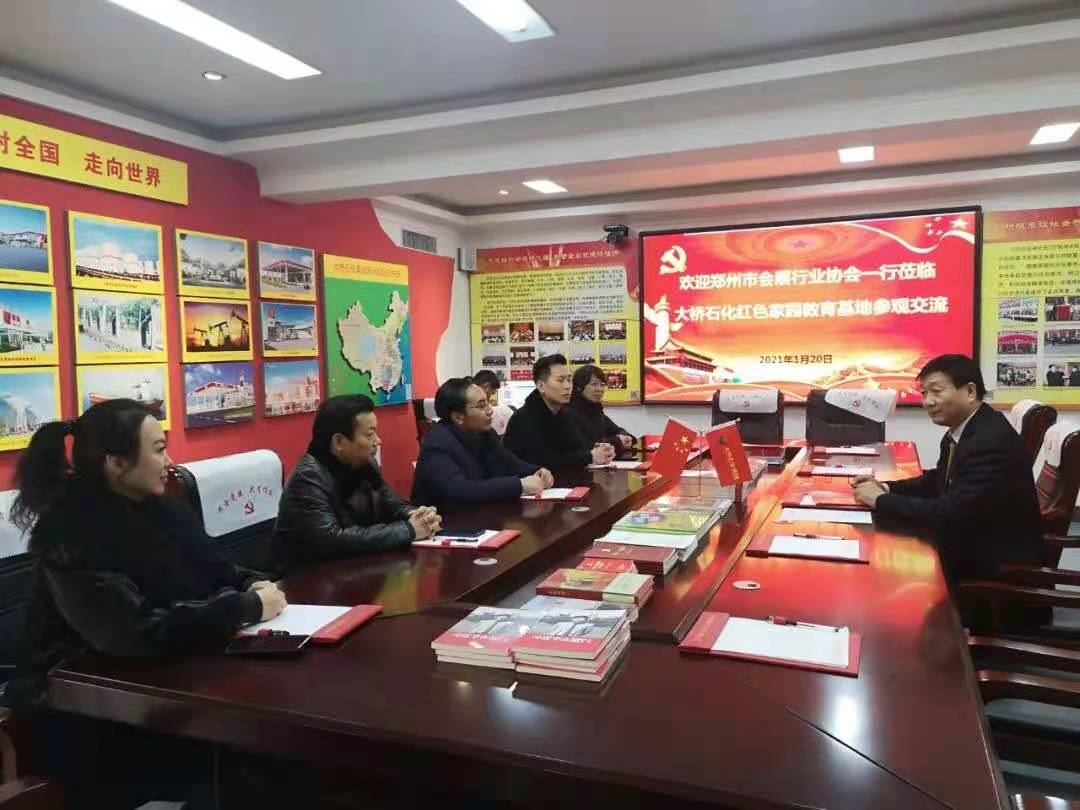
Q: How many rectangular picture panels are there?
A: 12